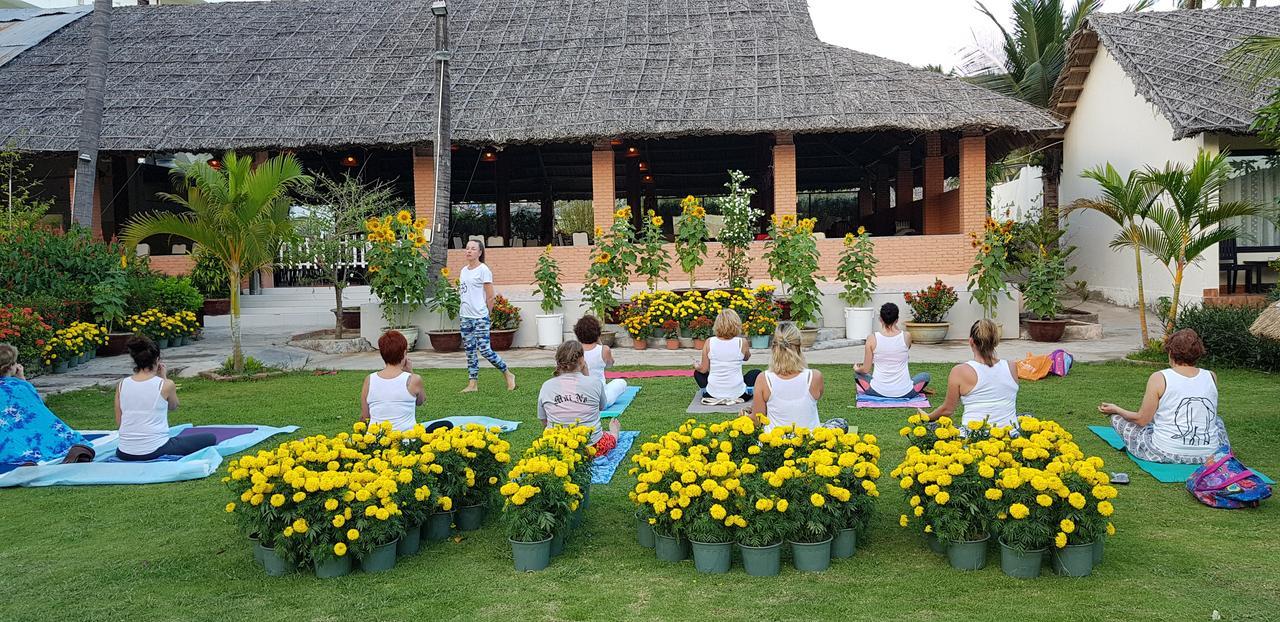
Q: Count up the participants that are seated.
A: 10